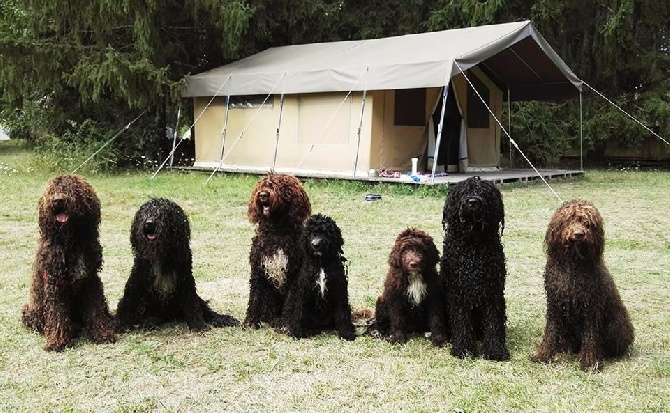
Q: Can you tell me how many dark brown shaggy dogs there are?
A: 4